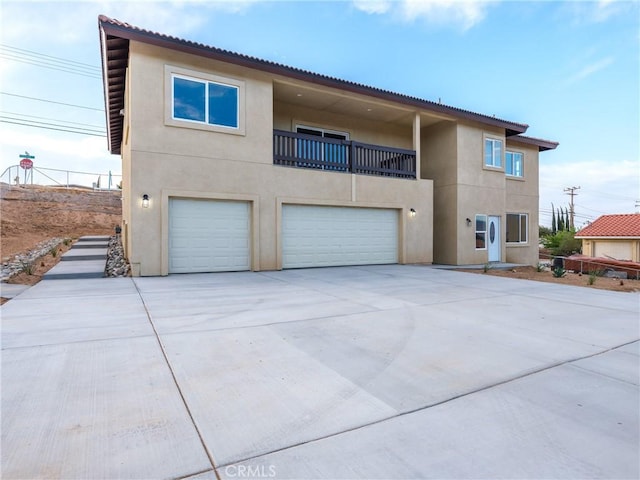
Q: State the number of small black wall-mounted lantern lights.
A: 3